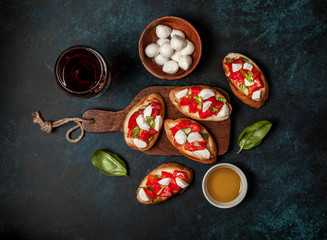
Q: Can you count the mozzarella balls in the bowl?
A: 11